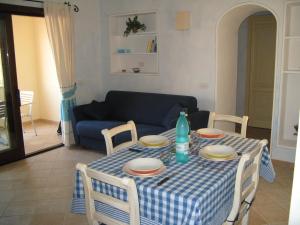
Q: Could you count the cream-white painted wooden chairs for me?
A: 4